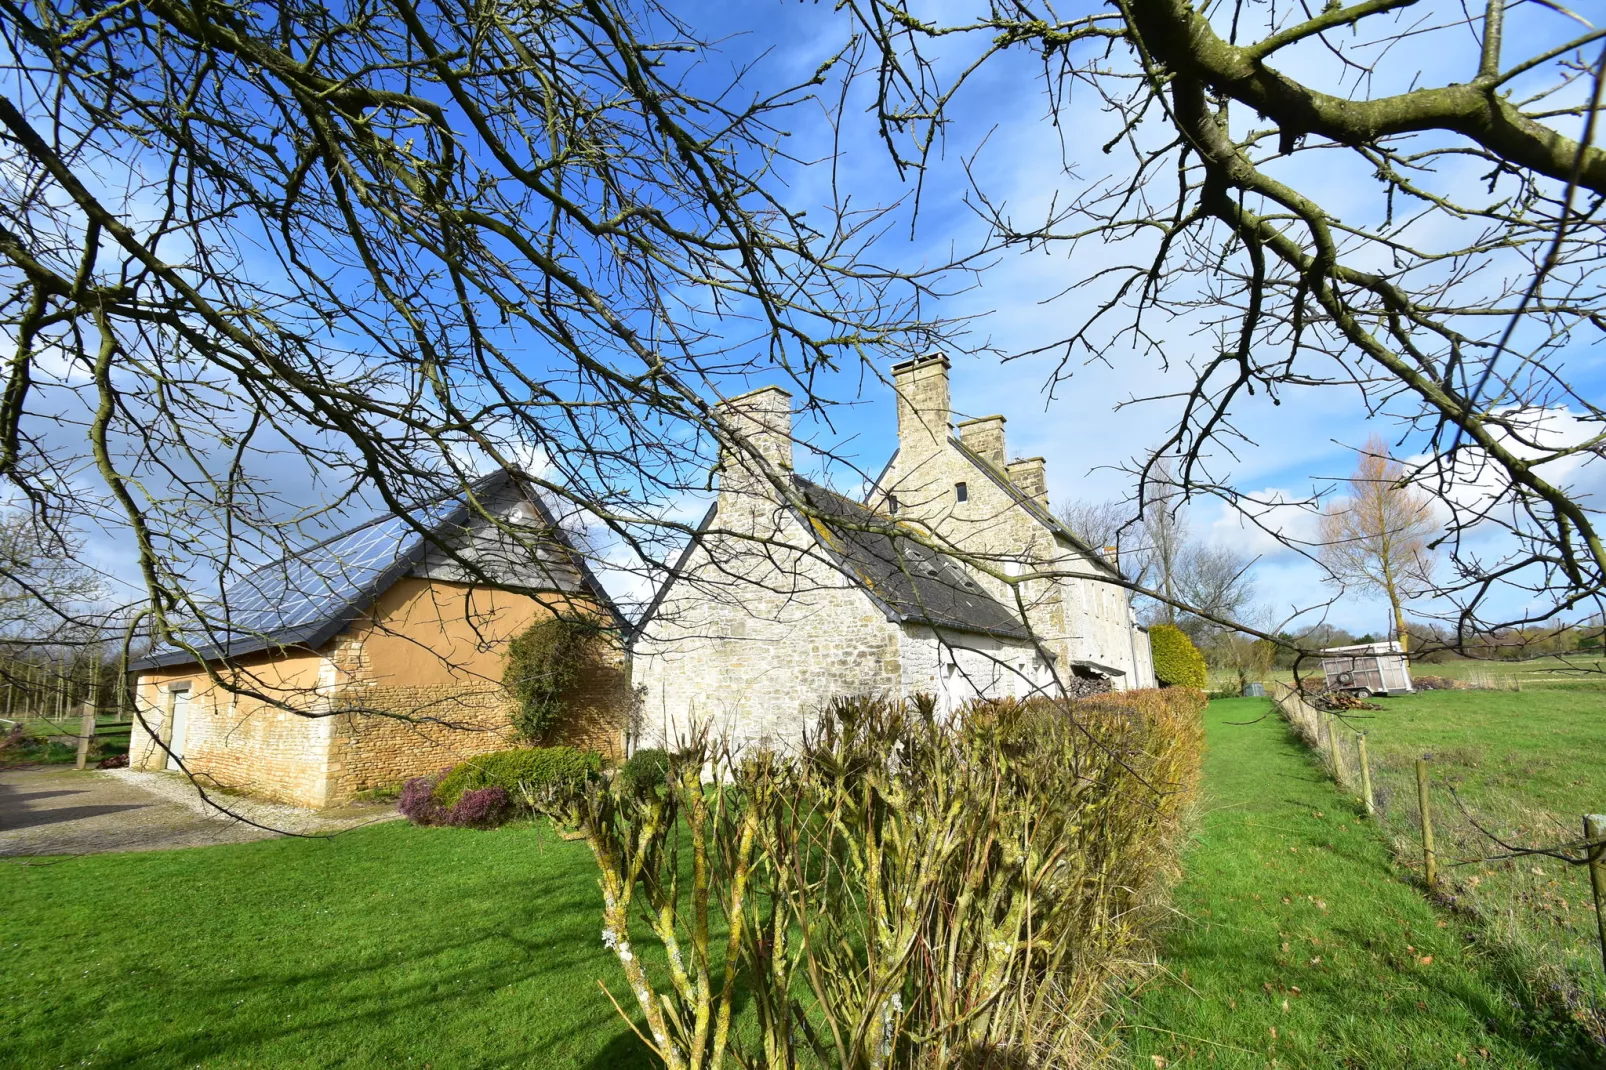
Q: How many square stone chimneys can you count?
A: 4